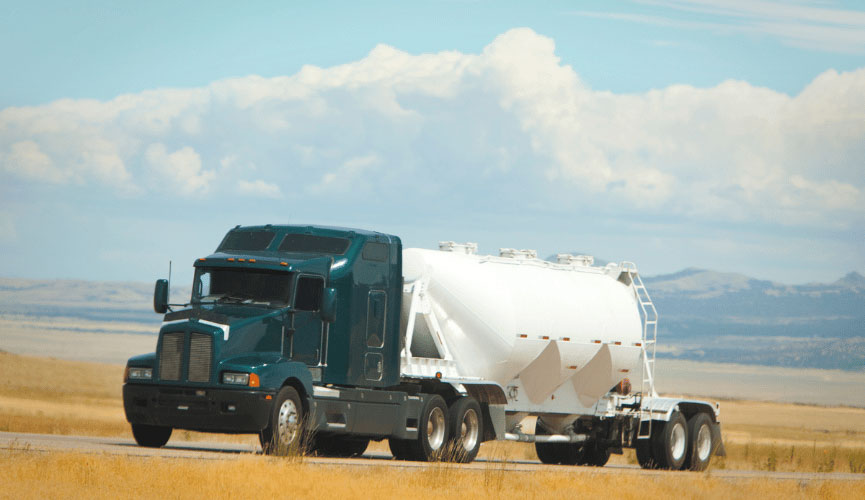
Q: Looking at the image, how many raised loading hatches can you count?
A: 3